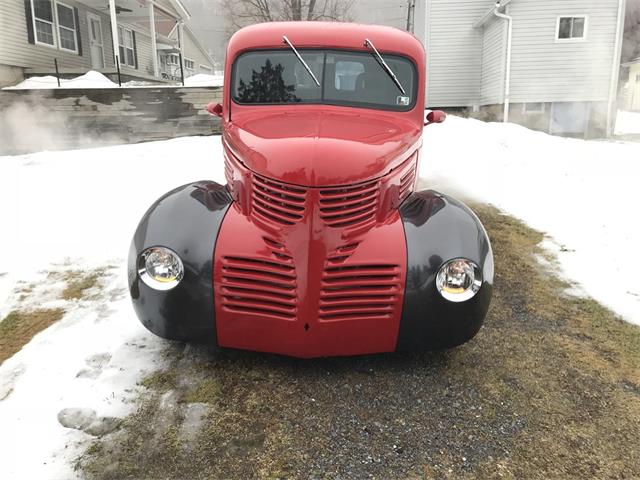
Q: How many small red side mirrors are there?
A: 2